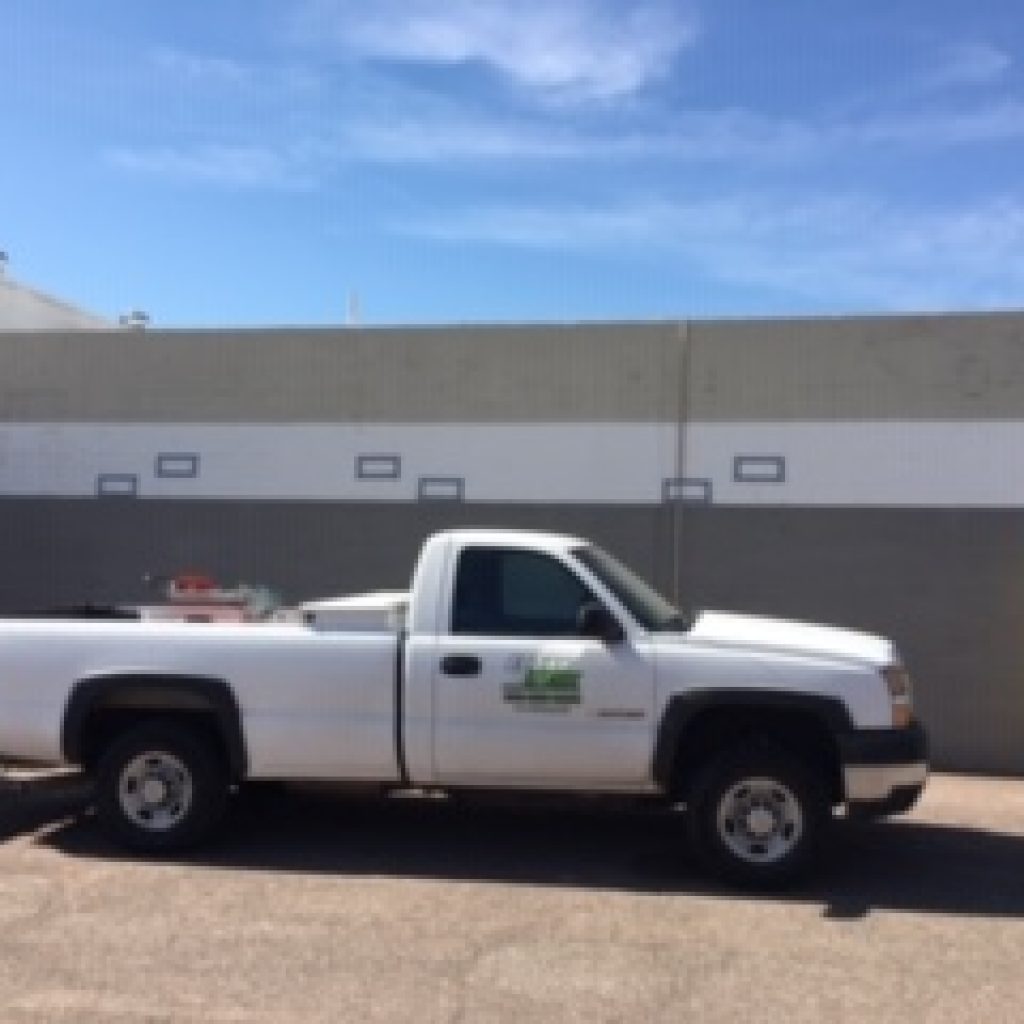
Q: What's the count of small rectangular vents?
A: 6